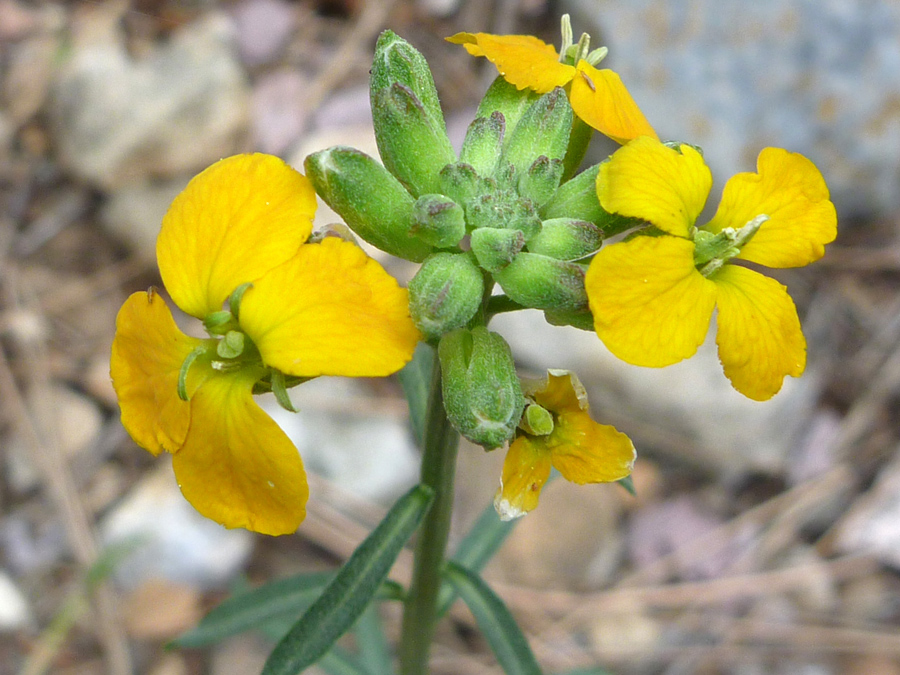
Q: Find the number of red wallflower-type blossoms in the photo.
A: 0